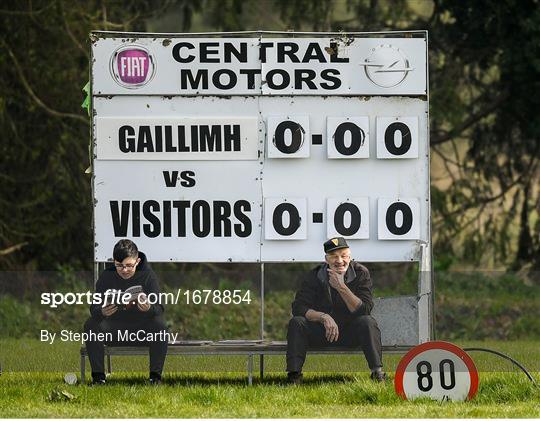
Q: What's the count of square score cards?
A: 6